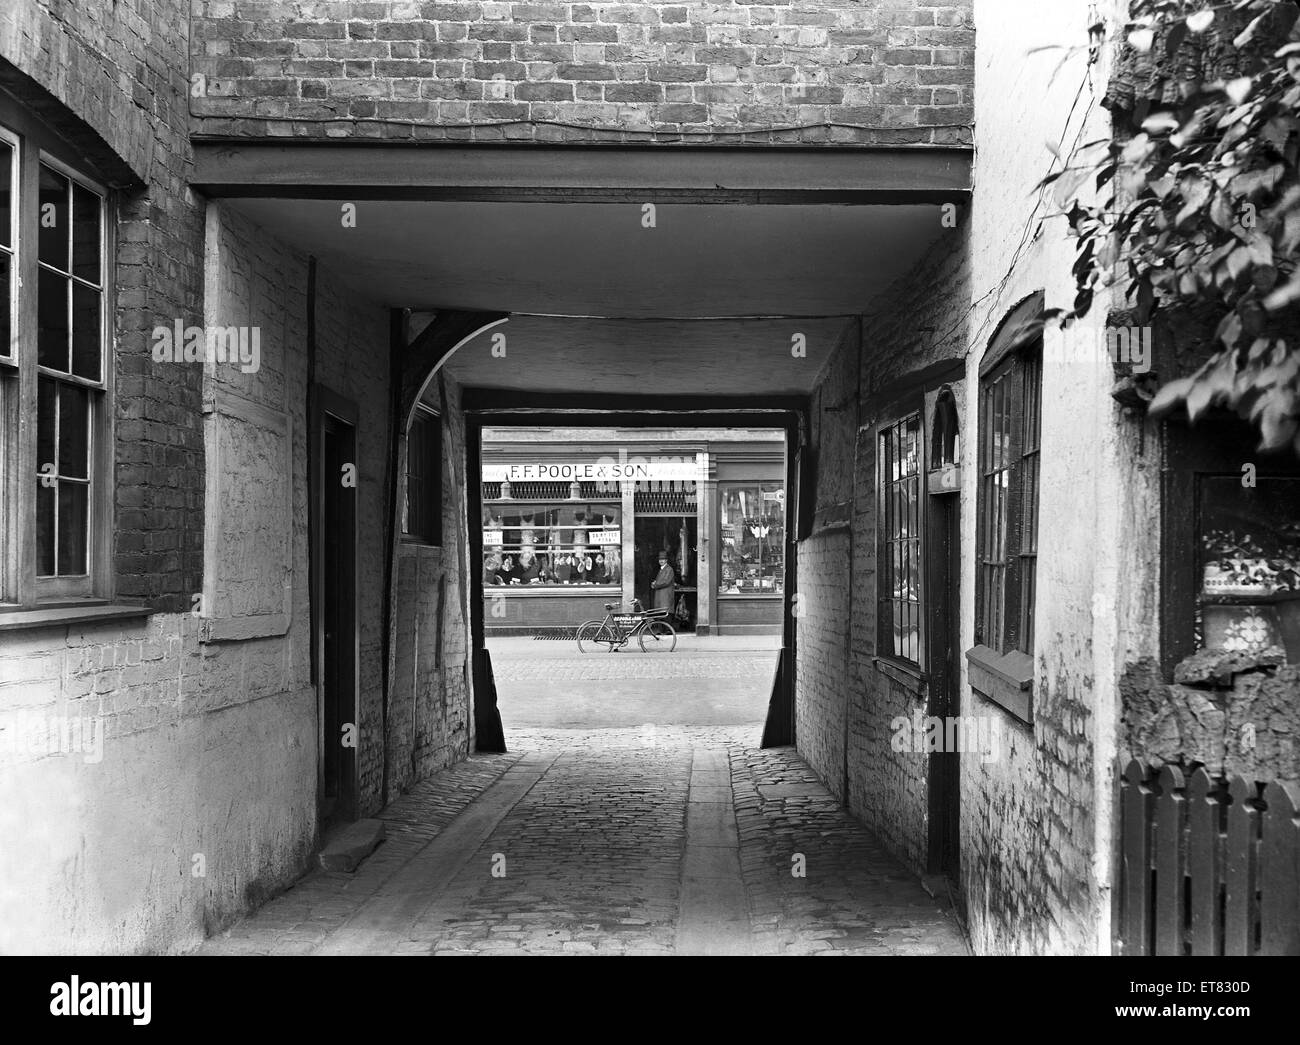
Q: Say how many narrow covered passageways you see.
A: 1